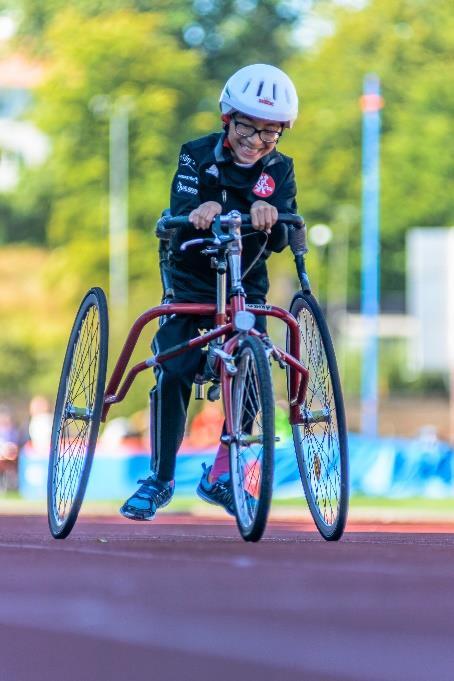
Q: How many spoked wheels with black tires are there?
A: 3